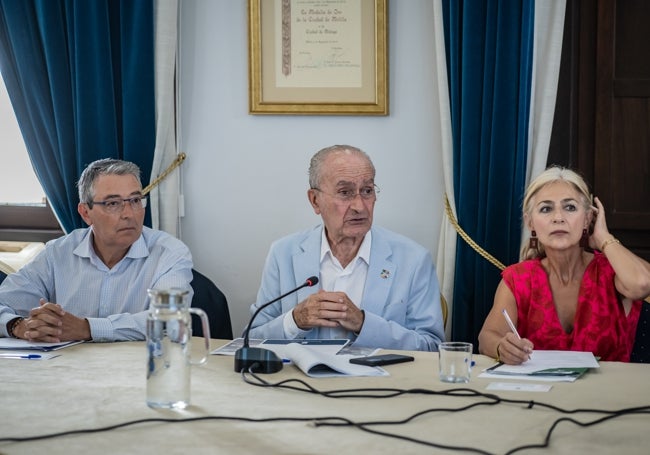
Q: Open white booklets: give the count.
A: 1